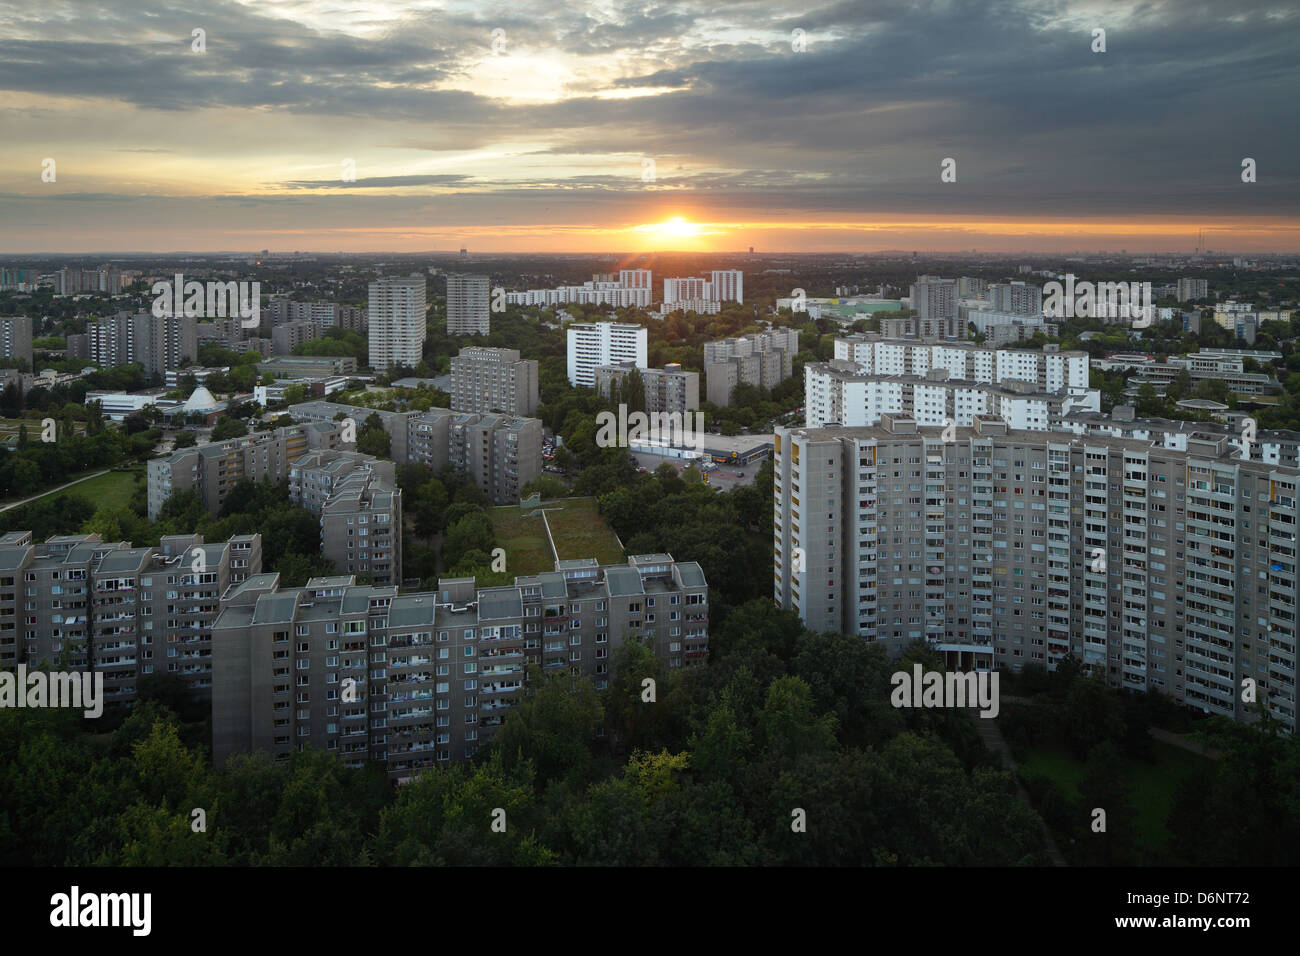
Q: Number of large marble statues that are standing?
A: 0